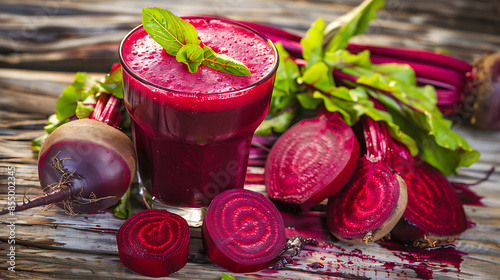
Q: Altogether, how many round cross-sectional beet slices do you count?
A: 2